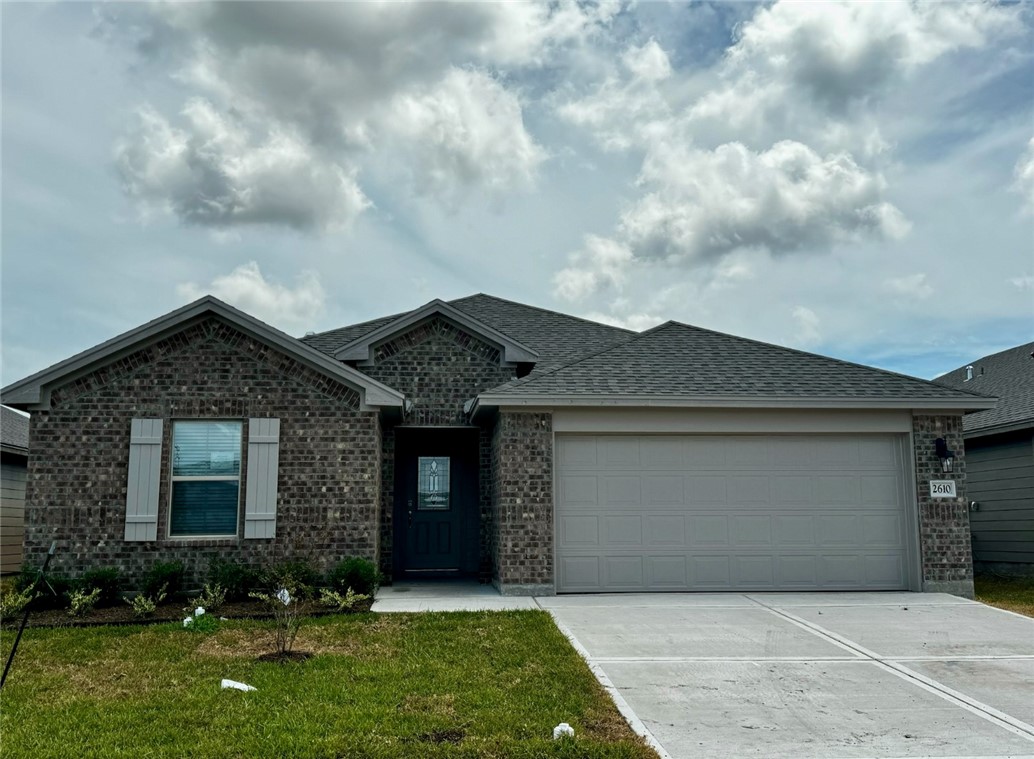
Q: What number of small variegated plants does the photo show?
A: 6